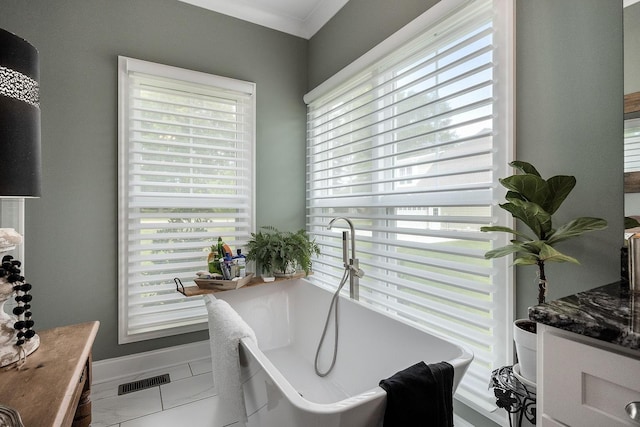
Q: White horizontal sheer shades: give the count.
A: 2